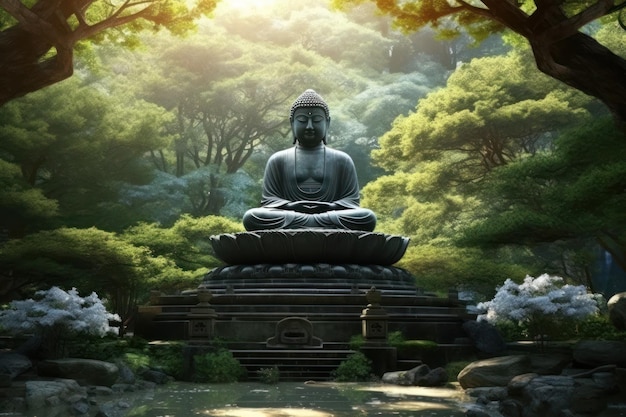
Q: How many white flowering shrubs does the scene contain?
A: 2